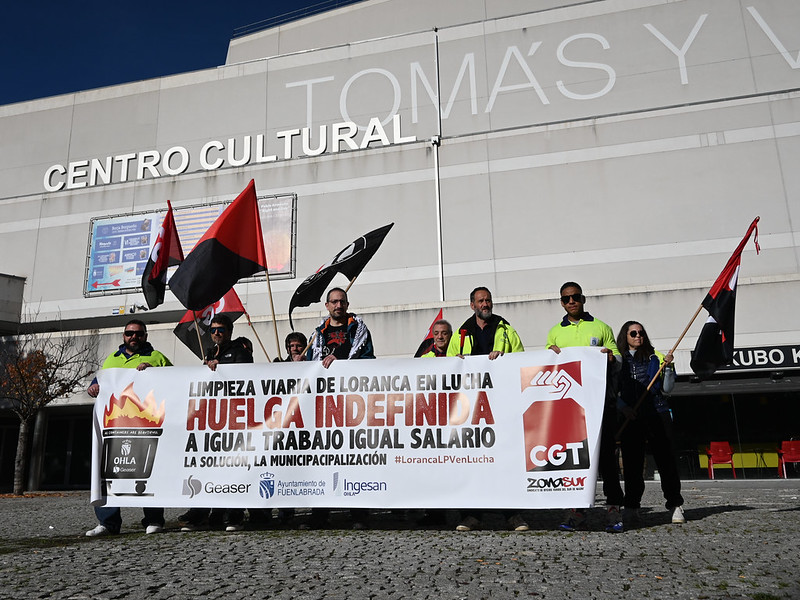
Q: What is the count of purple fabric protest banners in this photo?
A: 0